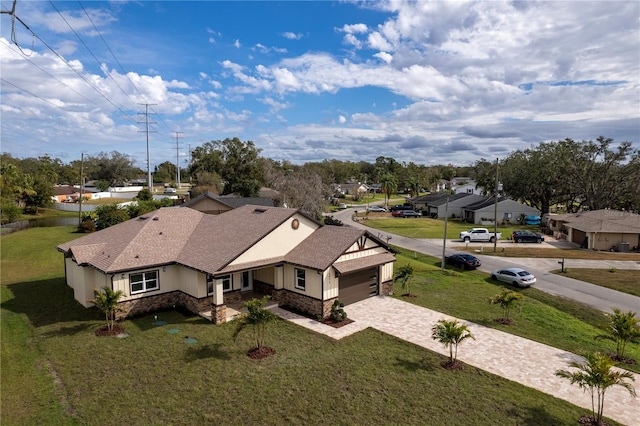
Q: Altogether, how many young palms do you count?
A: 7